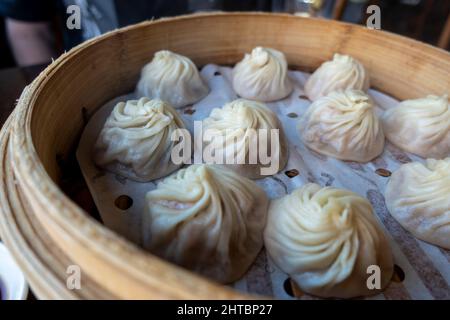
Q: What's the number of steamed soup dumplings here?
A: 10